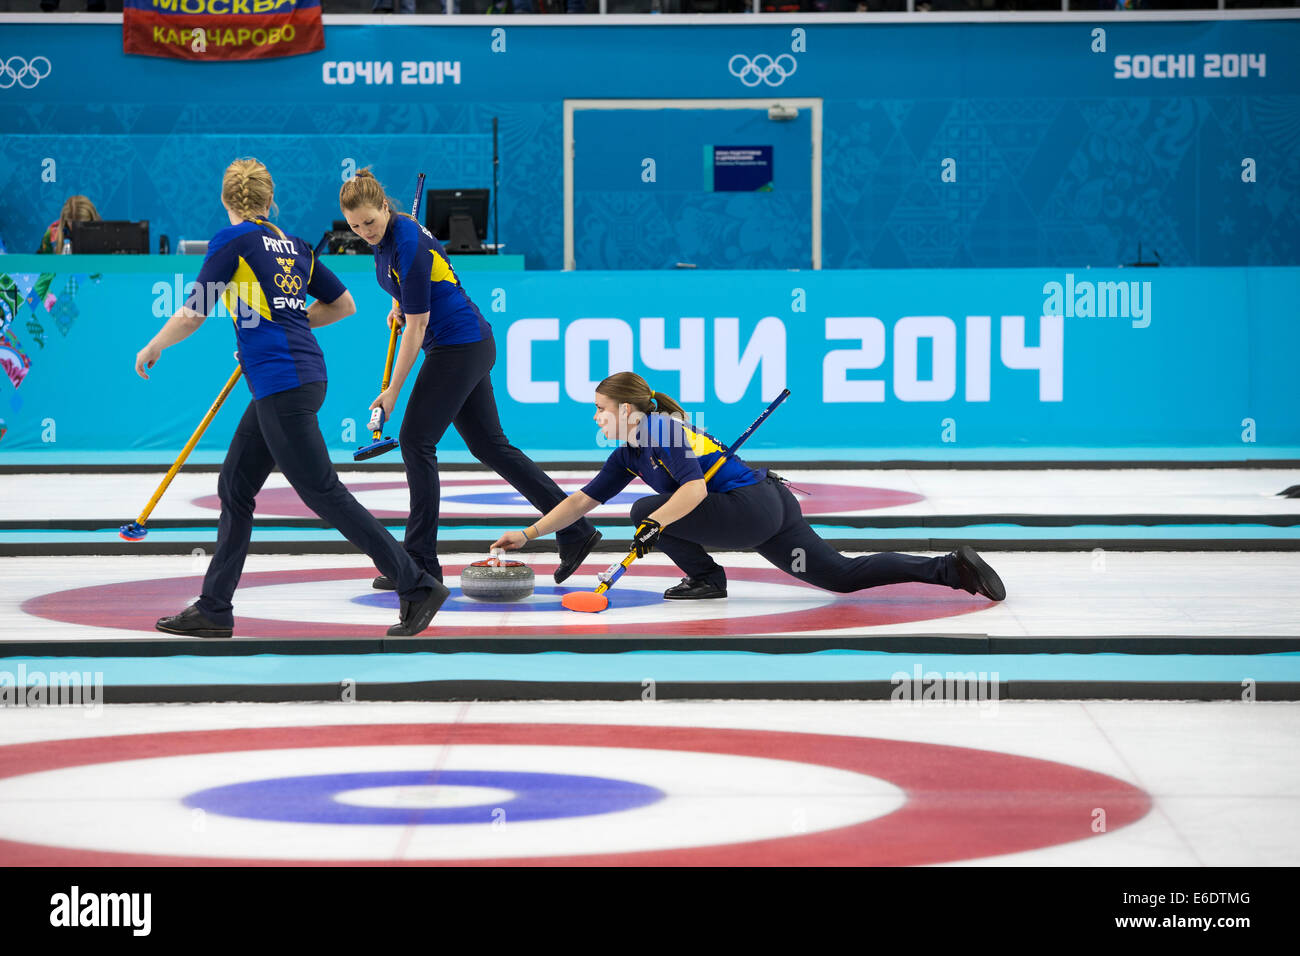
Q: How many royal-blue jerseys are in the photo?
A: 3